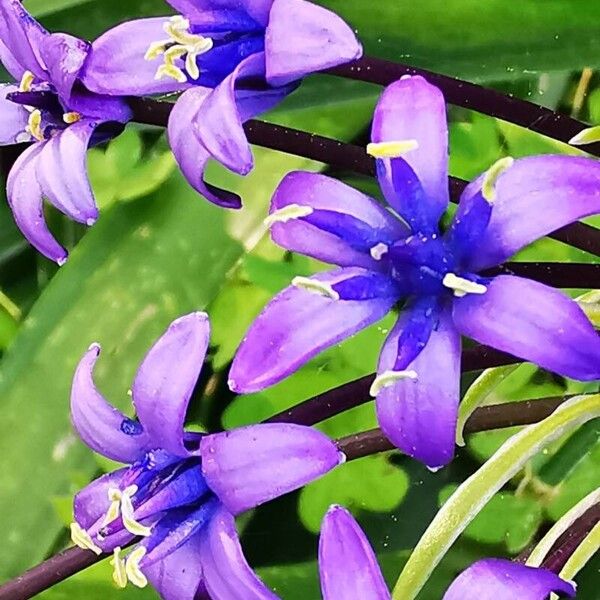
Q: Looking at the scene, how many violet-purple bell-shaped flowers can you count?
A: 5